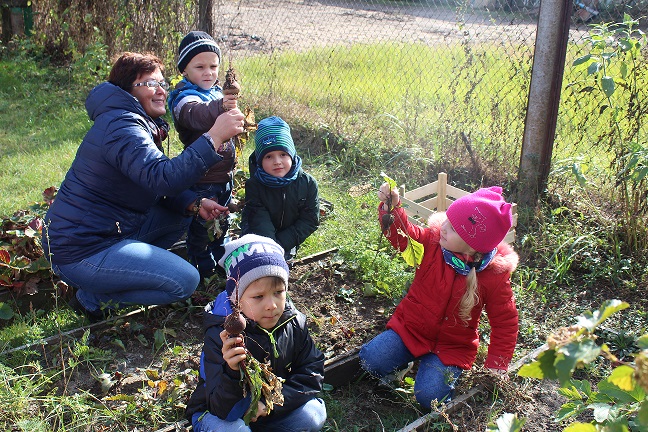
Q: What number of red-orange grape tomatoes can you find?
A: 0